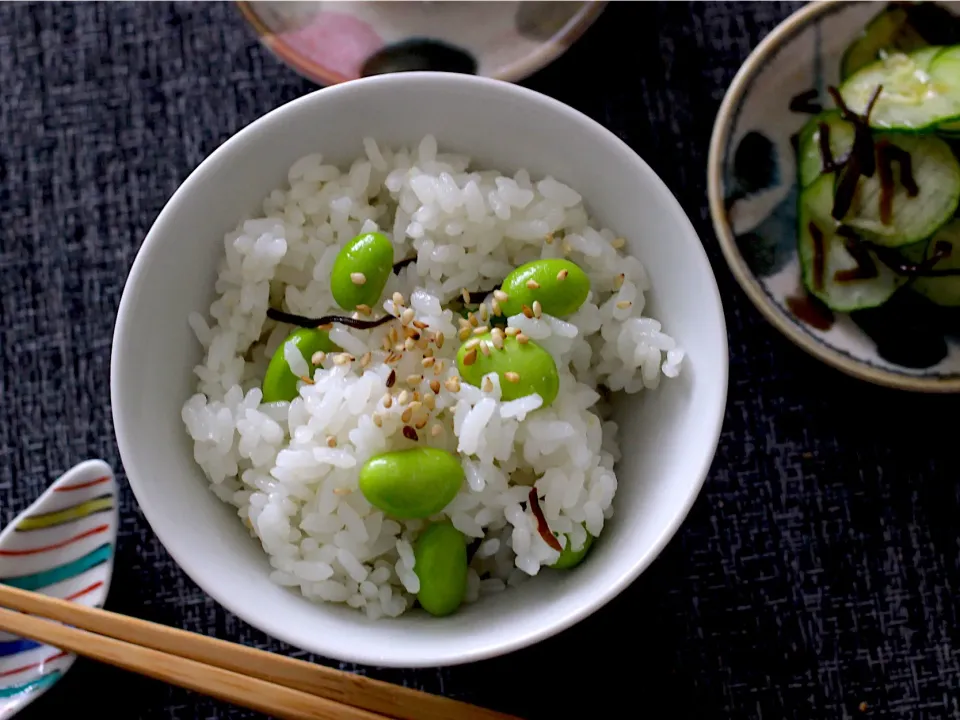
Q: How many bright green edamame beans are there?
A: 7